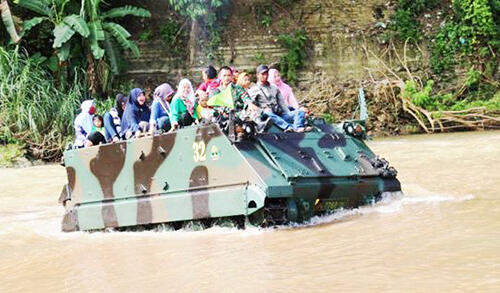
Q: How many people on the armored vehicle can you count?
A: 13